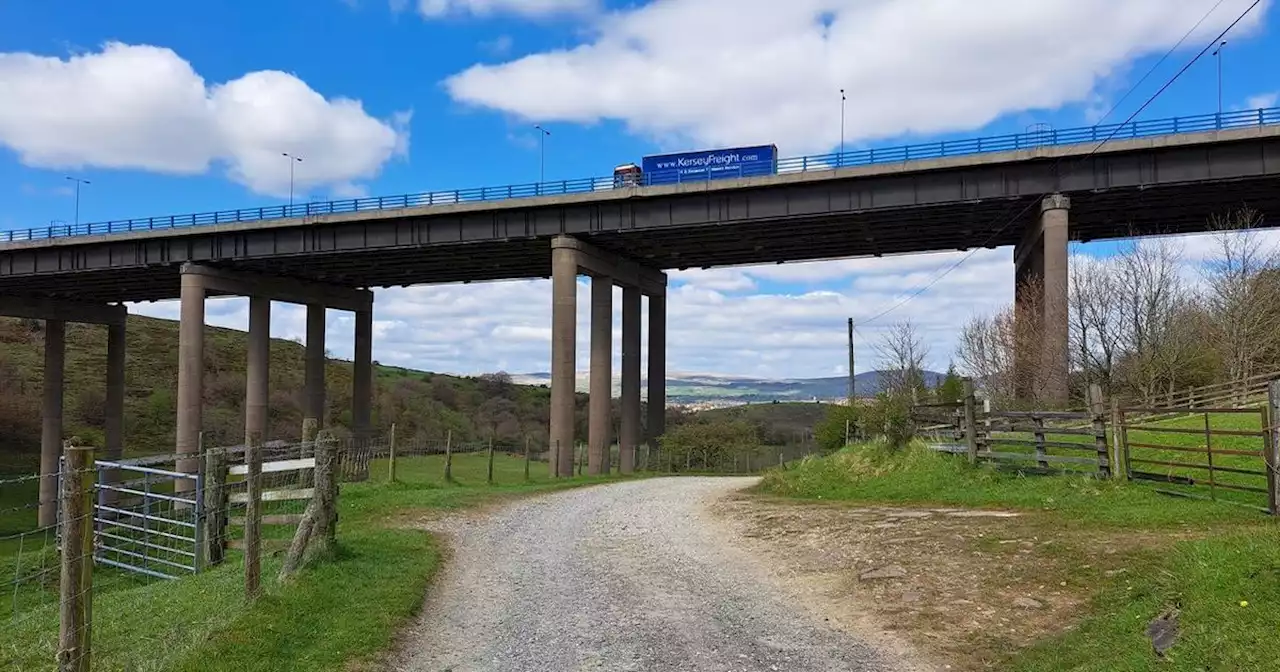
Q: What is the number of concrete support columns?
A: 12